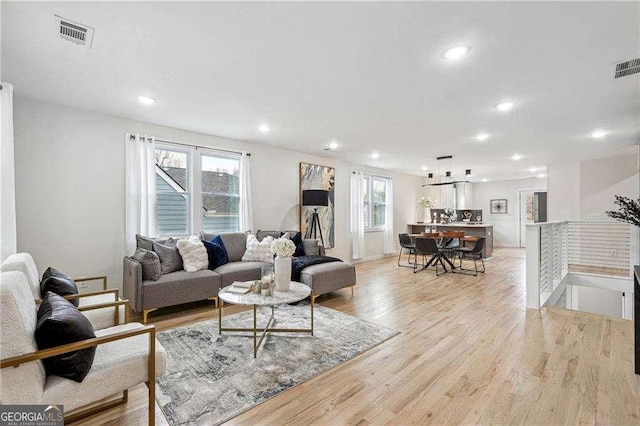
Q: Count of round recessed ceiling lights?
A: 13